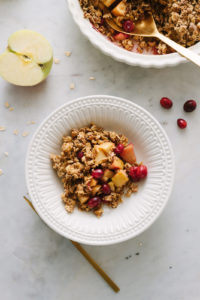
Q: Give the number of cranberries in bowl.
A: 7